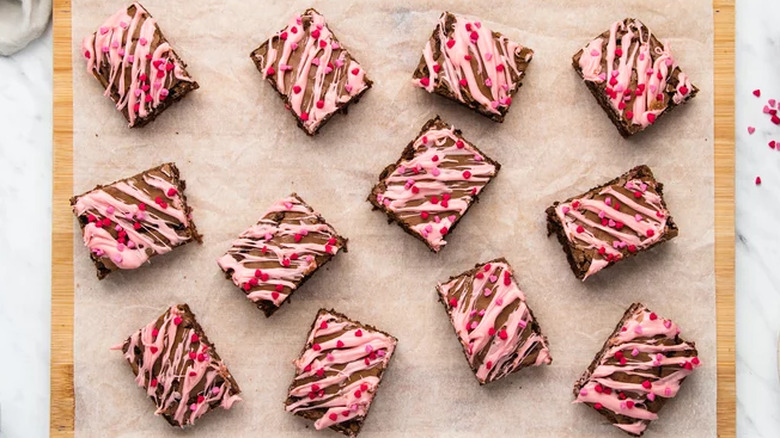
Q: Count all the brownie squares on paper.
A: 12